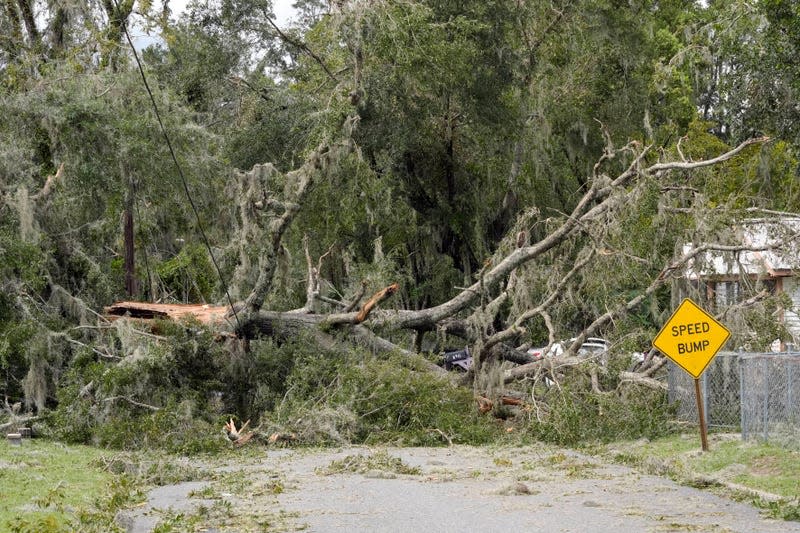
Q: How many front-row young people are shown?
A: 0